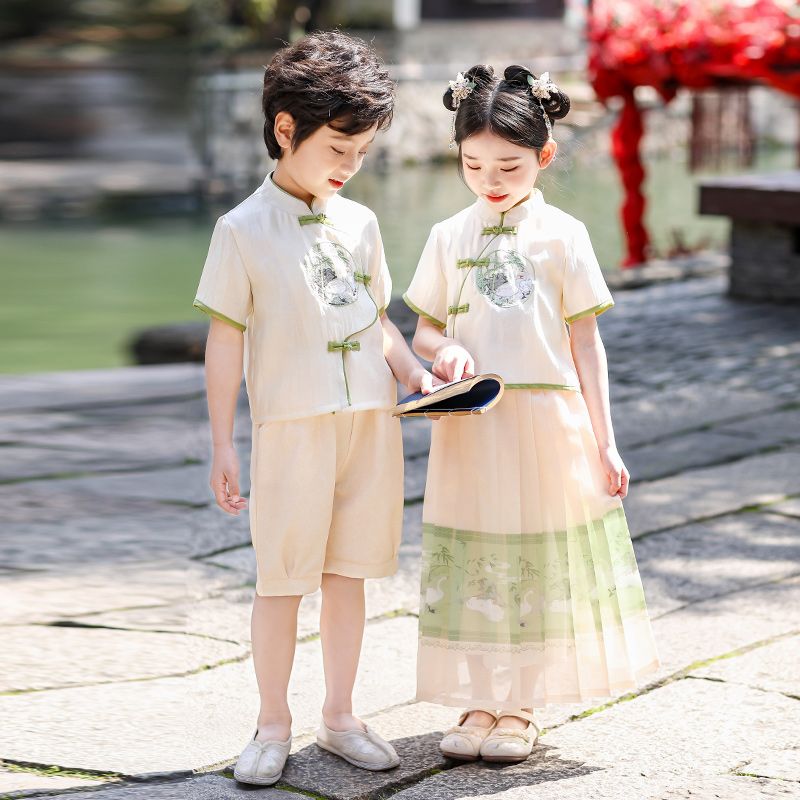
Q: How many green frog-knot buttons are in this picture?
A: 6